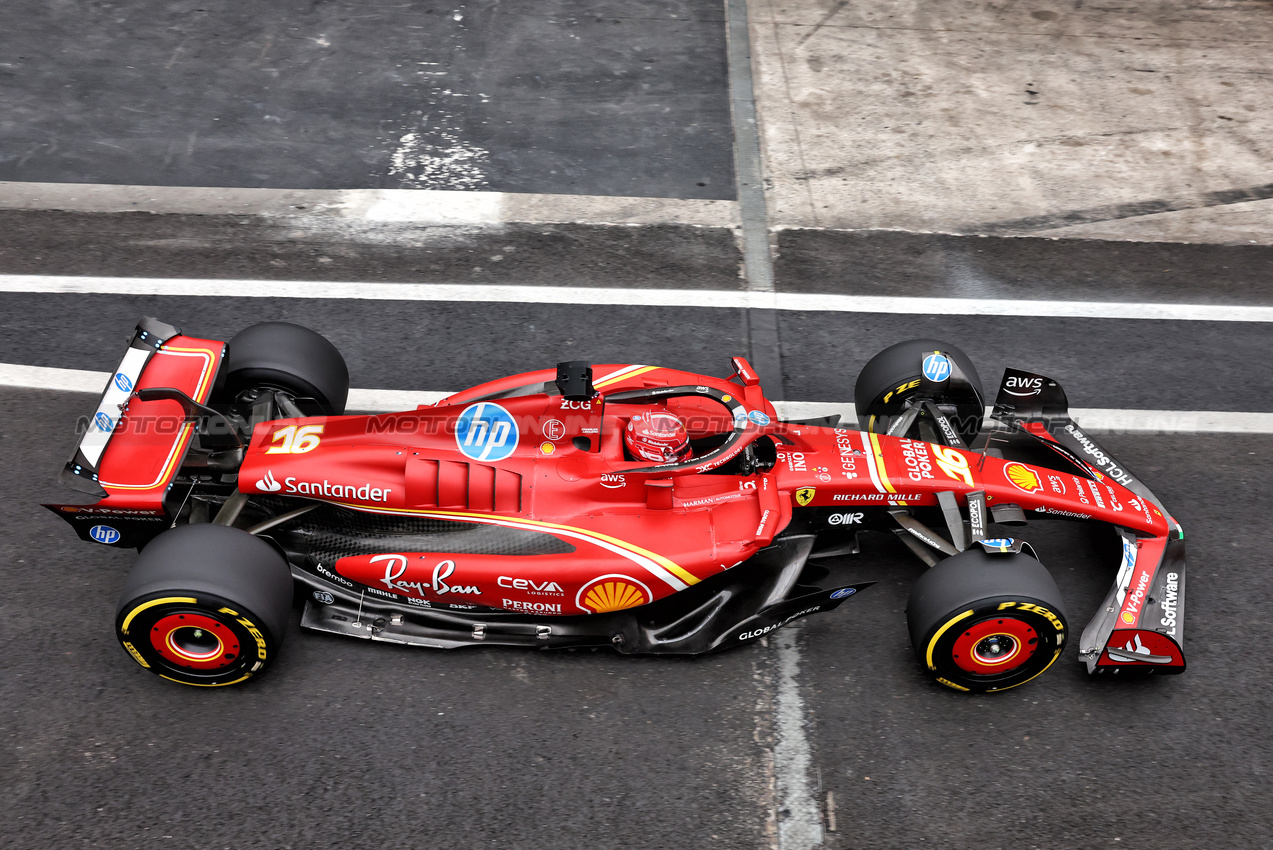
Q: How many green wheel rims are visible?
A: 0